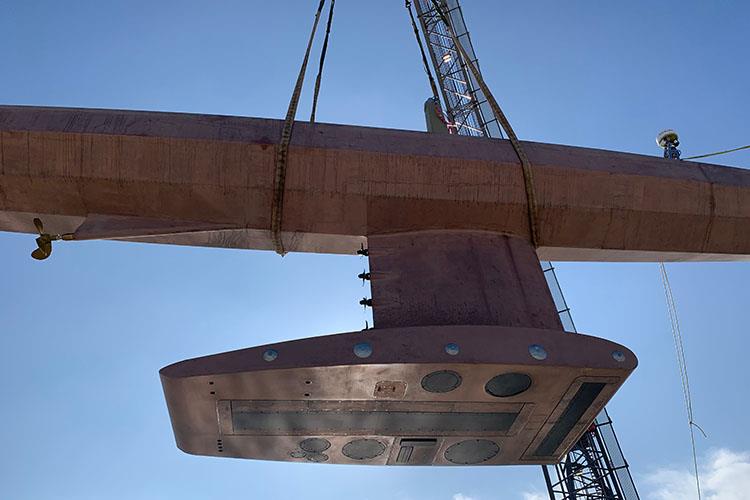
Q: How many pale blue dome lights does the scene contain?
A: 5